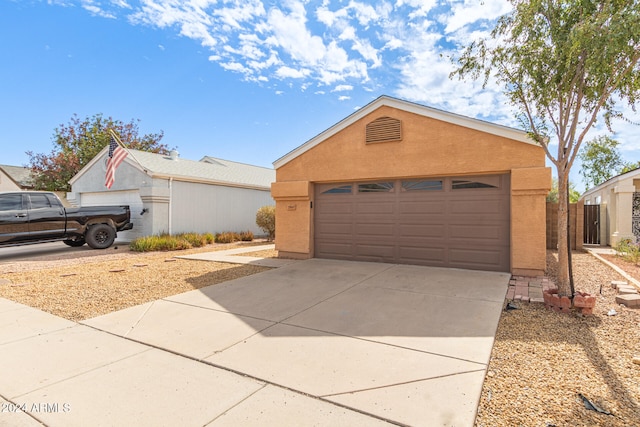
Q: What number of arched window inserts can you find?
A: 4